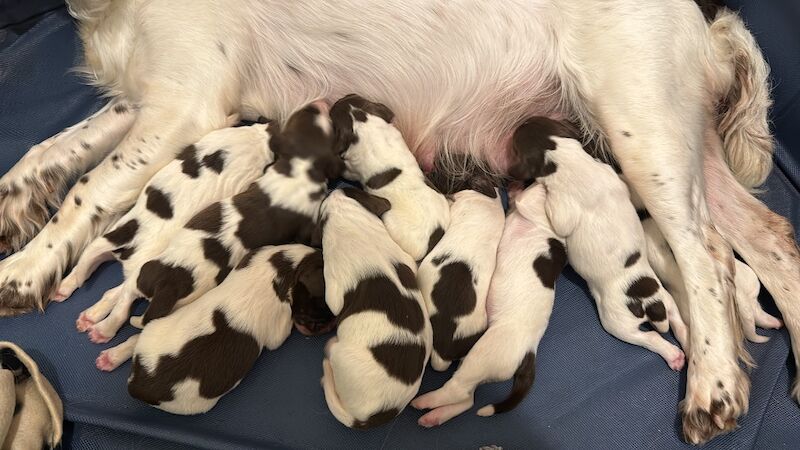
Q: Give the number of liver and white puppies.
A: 9